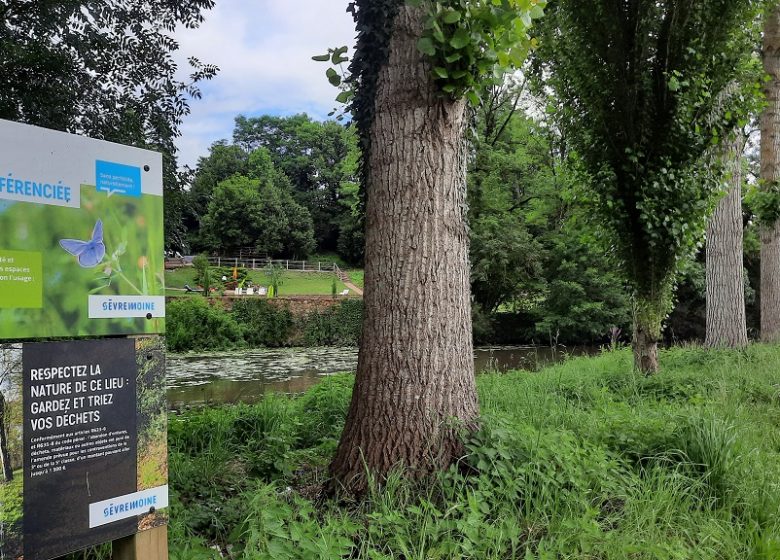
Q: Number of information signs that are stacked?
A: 2